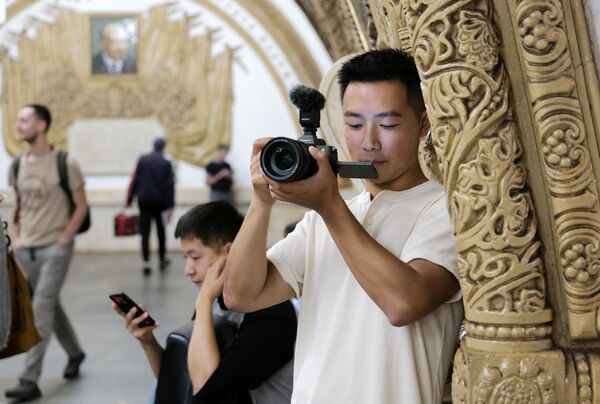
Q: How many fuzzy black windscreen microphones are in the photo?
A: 1